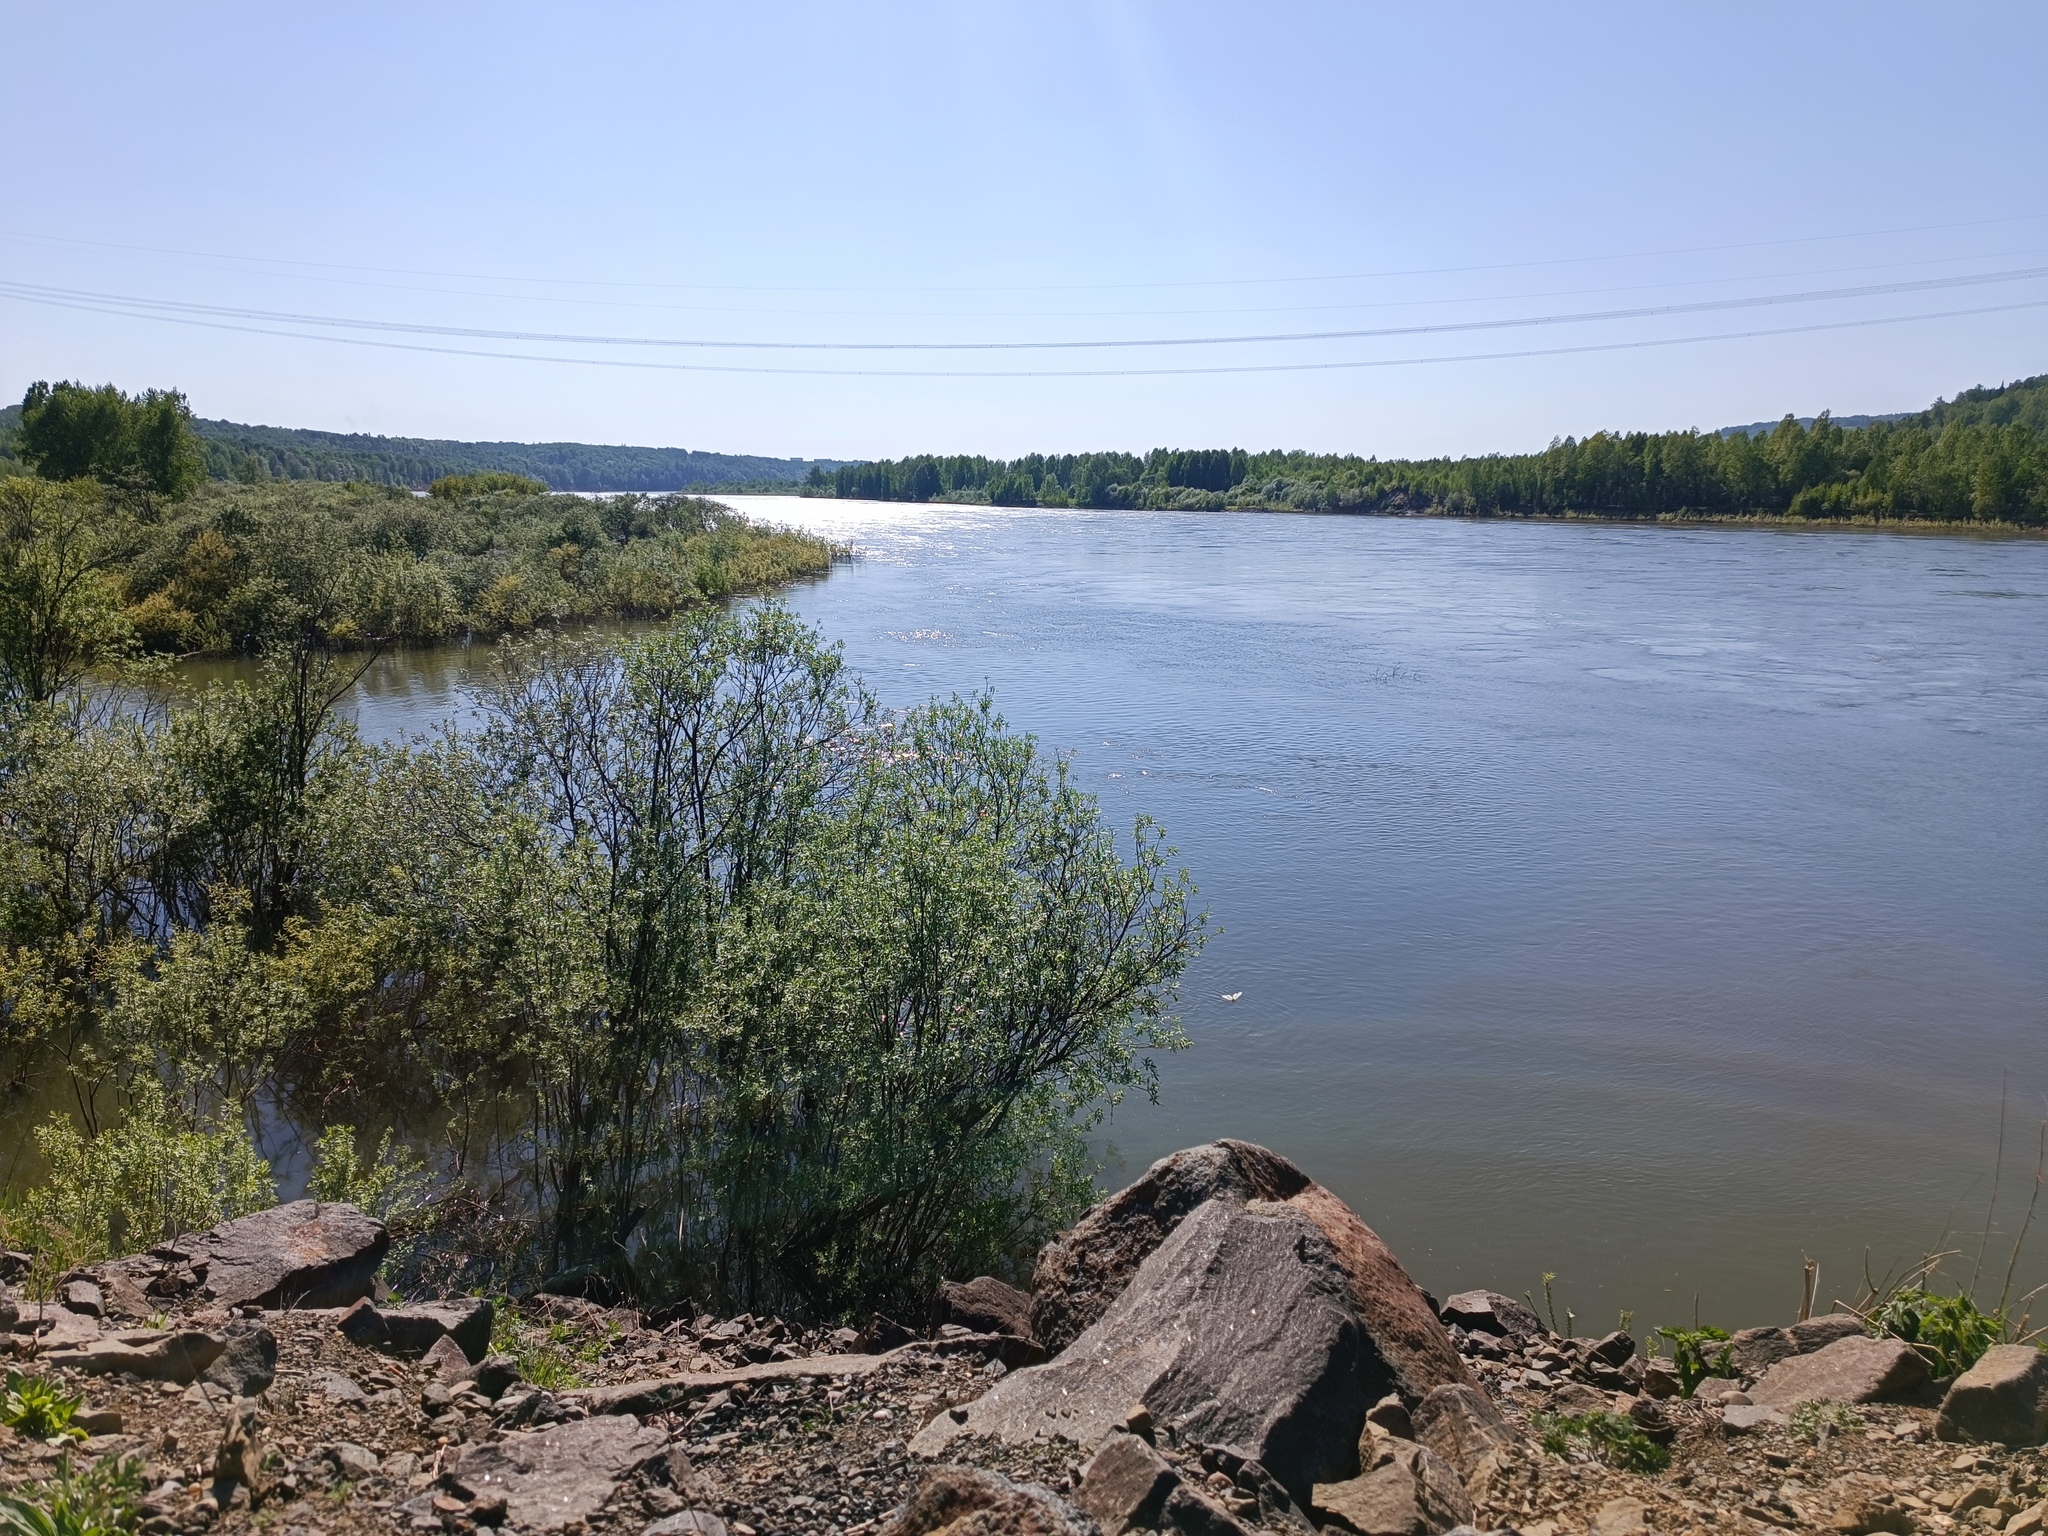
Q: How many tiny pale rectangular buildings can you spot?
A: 2